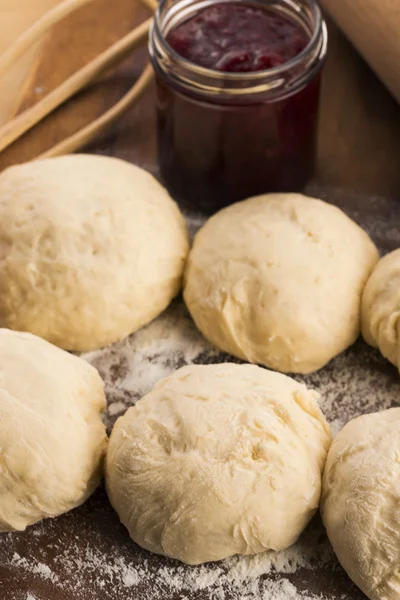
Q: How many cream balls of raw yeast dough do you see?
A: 6